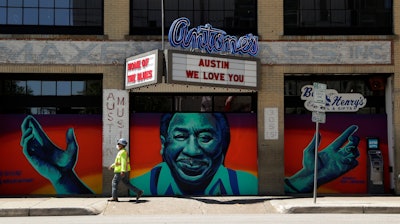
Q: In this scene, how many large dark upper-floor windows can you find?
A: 3